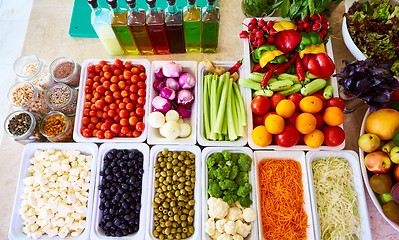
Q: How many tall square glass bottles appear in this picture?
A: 7